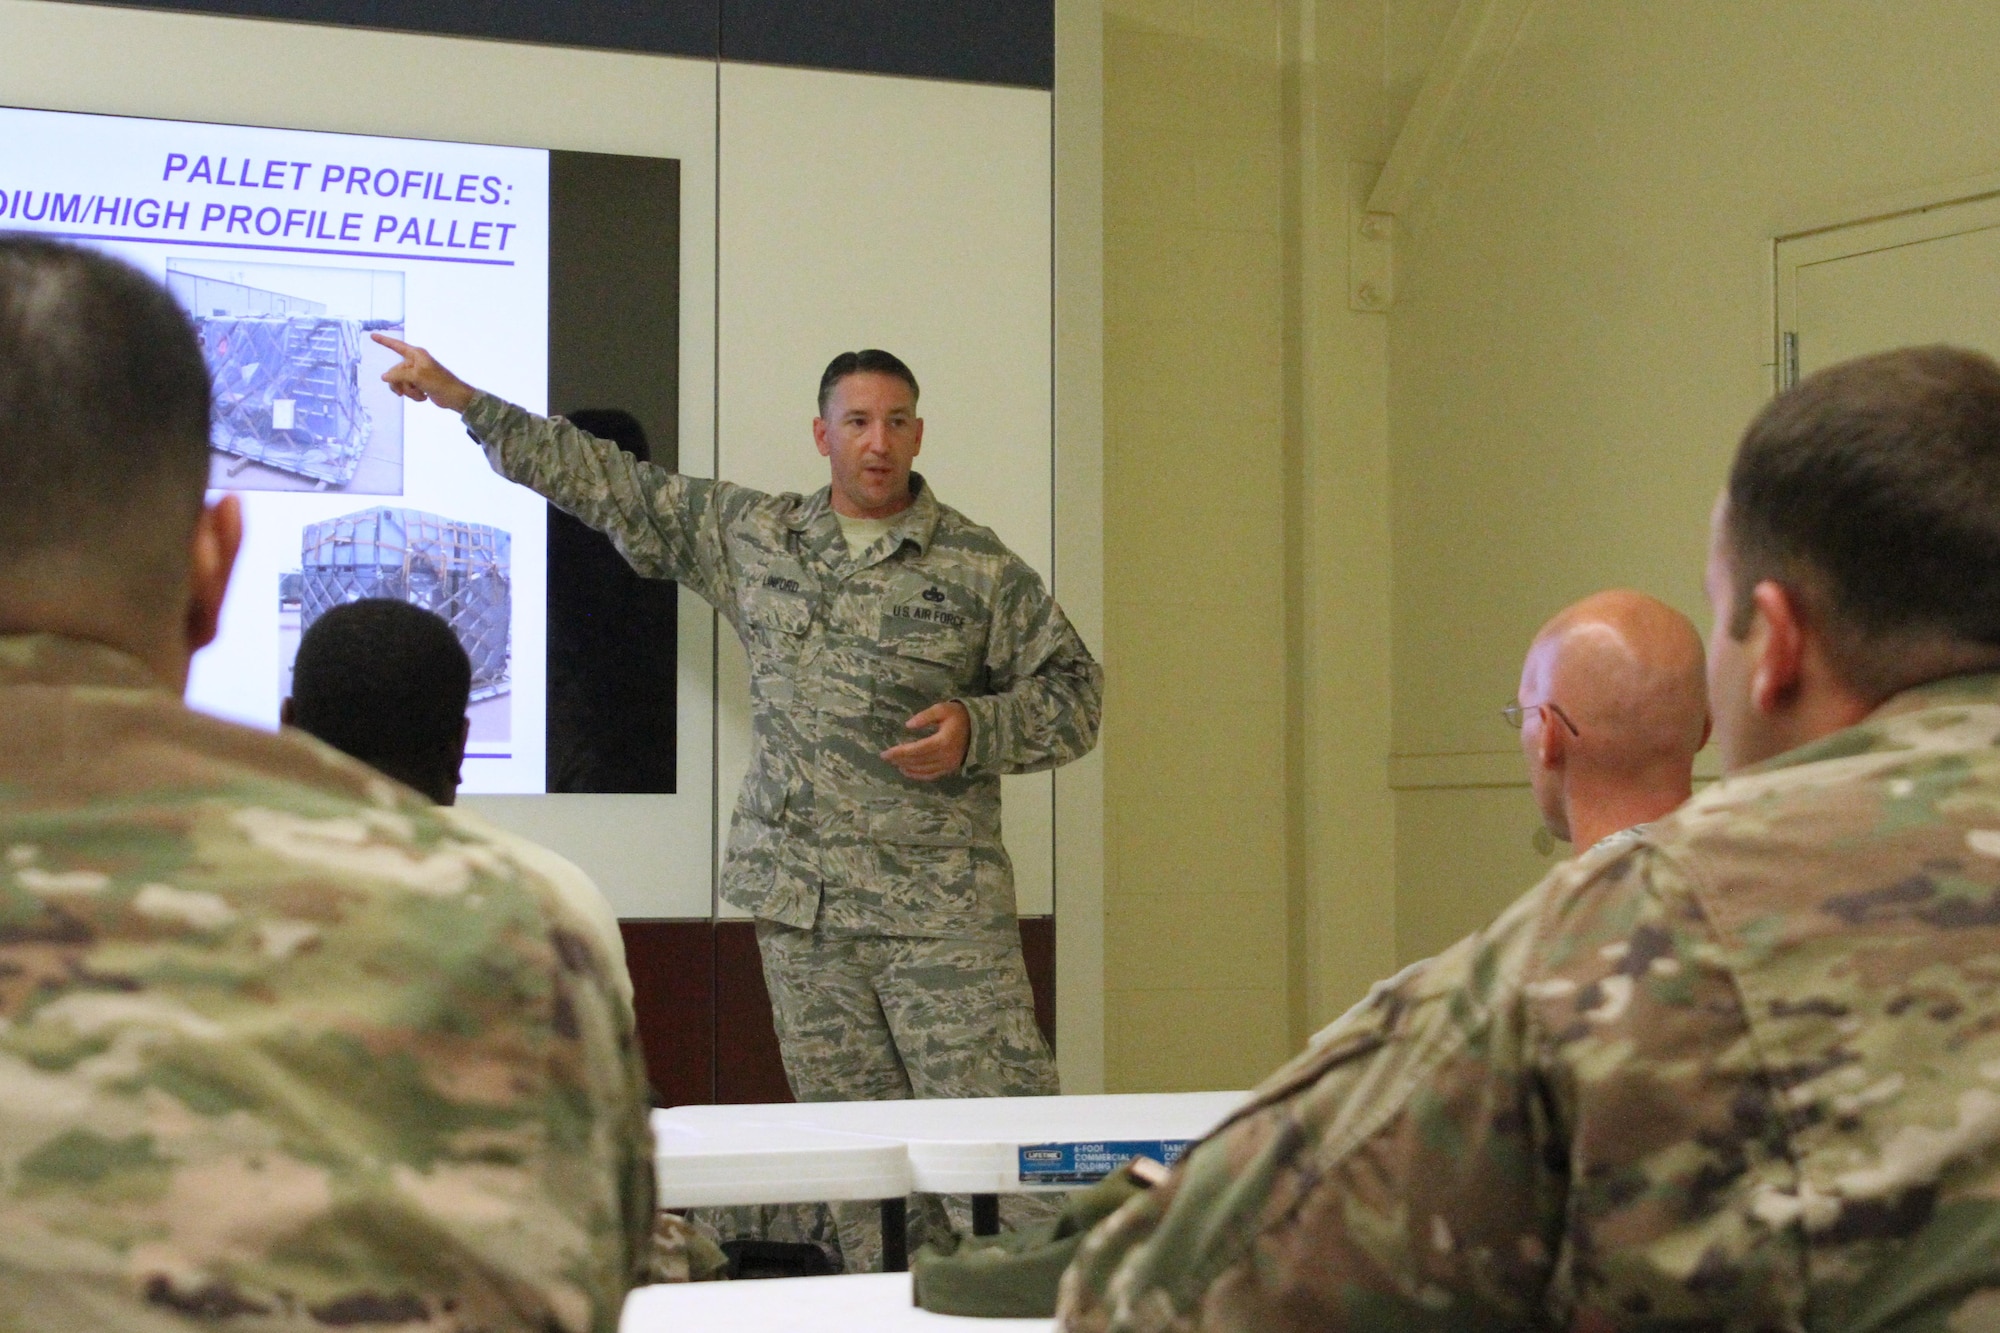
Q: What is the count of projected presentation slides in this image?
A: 1